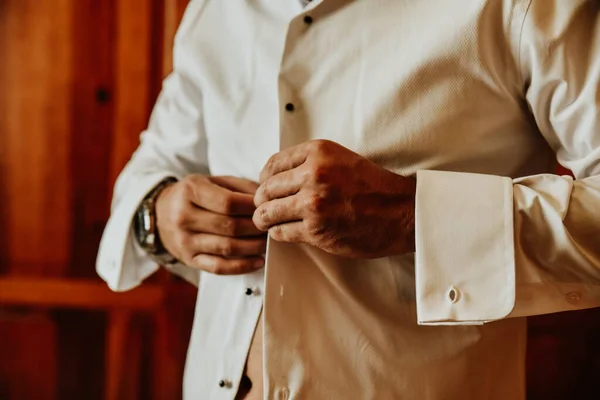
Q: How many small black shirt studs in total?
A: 4